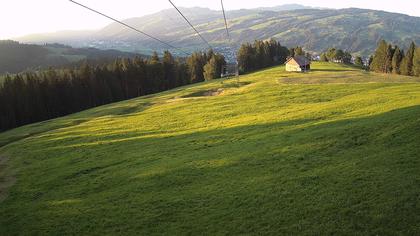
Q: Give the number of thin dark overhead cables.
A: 3